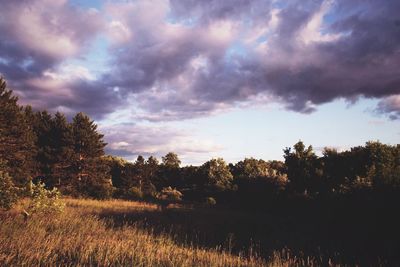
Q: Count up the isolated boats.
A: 0